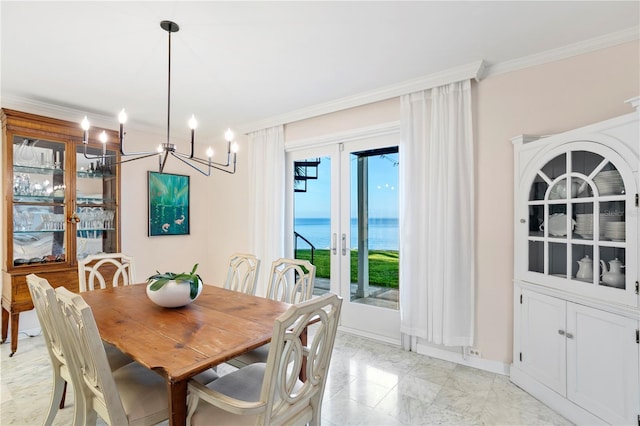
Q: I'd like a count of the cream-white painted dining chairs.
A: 6